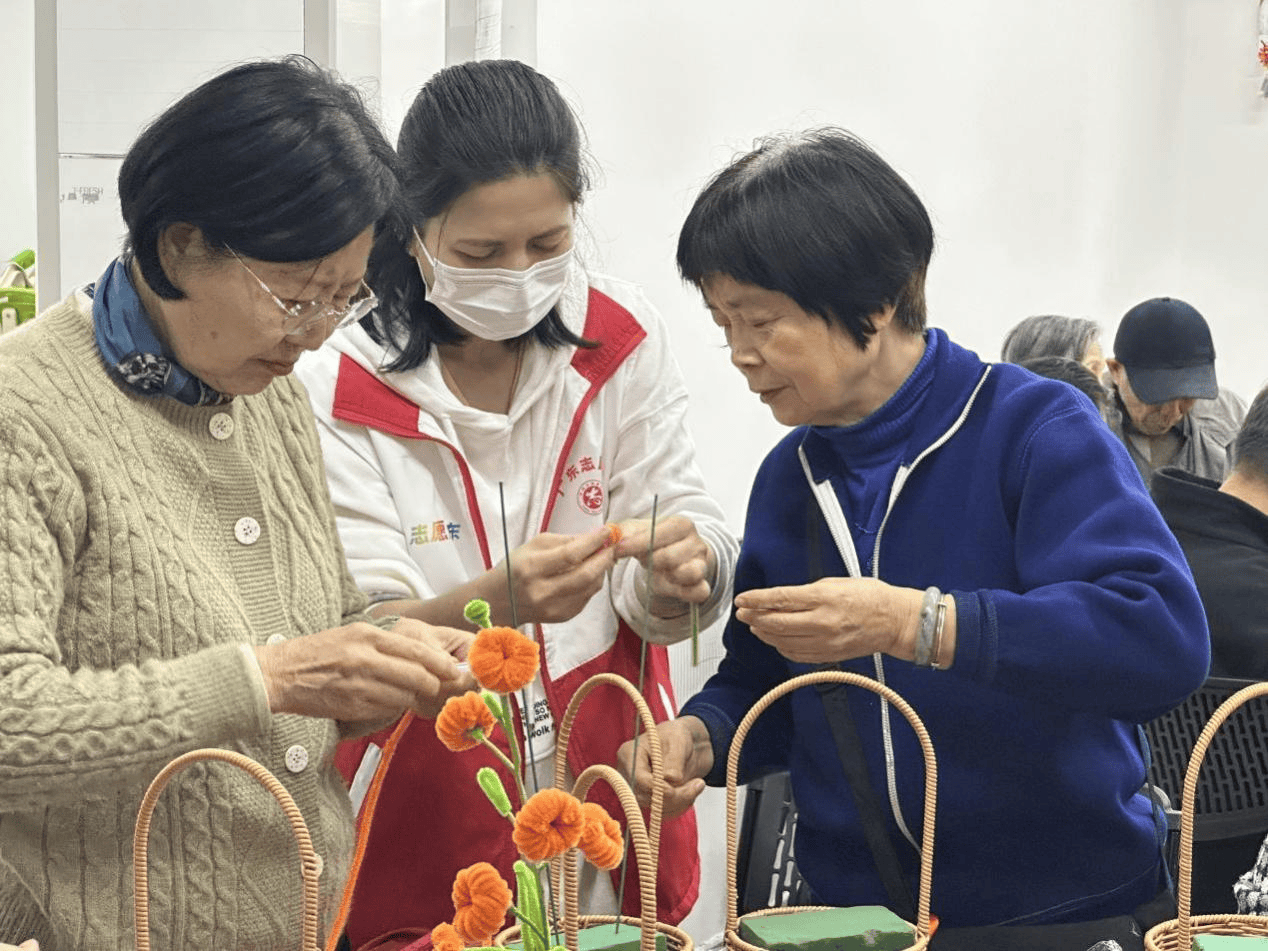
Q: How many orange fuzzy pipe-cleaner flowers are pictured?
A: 6